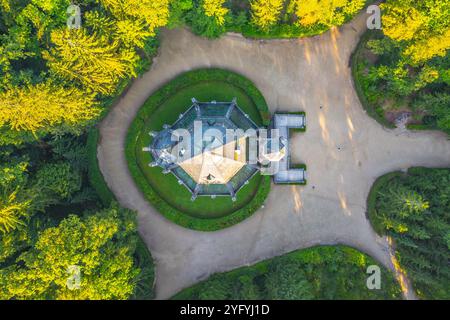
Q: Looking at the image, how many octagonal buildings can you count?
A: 1